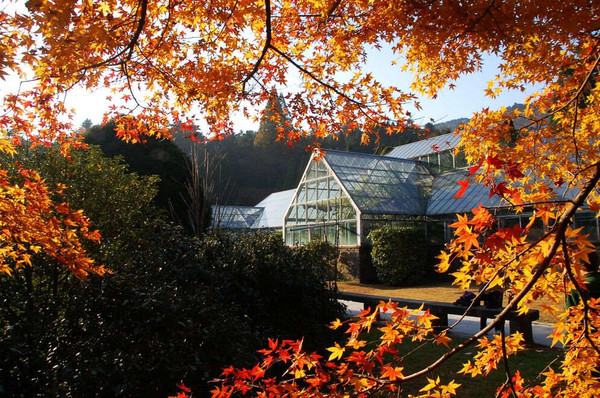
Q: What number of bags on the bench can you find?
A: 2